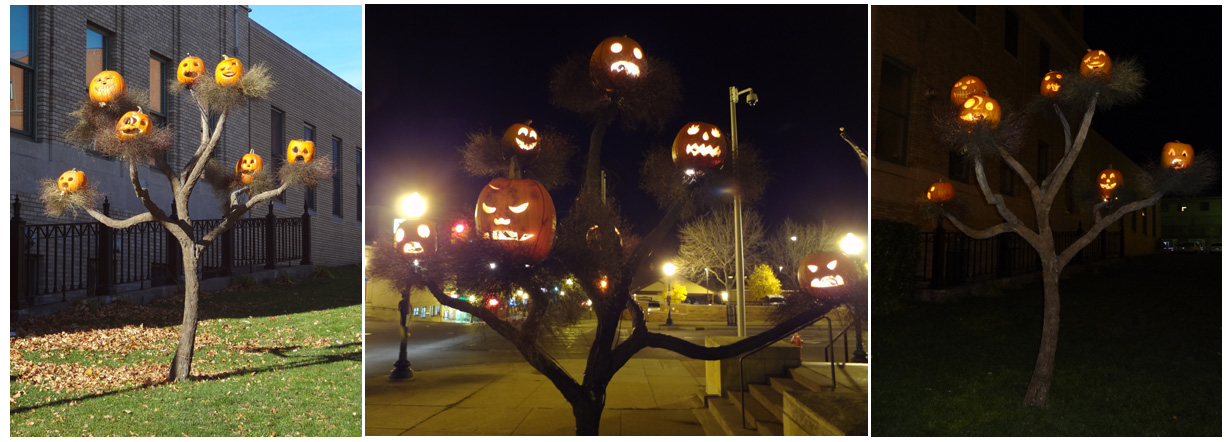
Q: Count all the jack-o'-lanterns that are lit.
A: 13